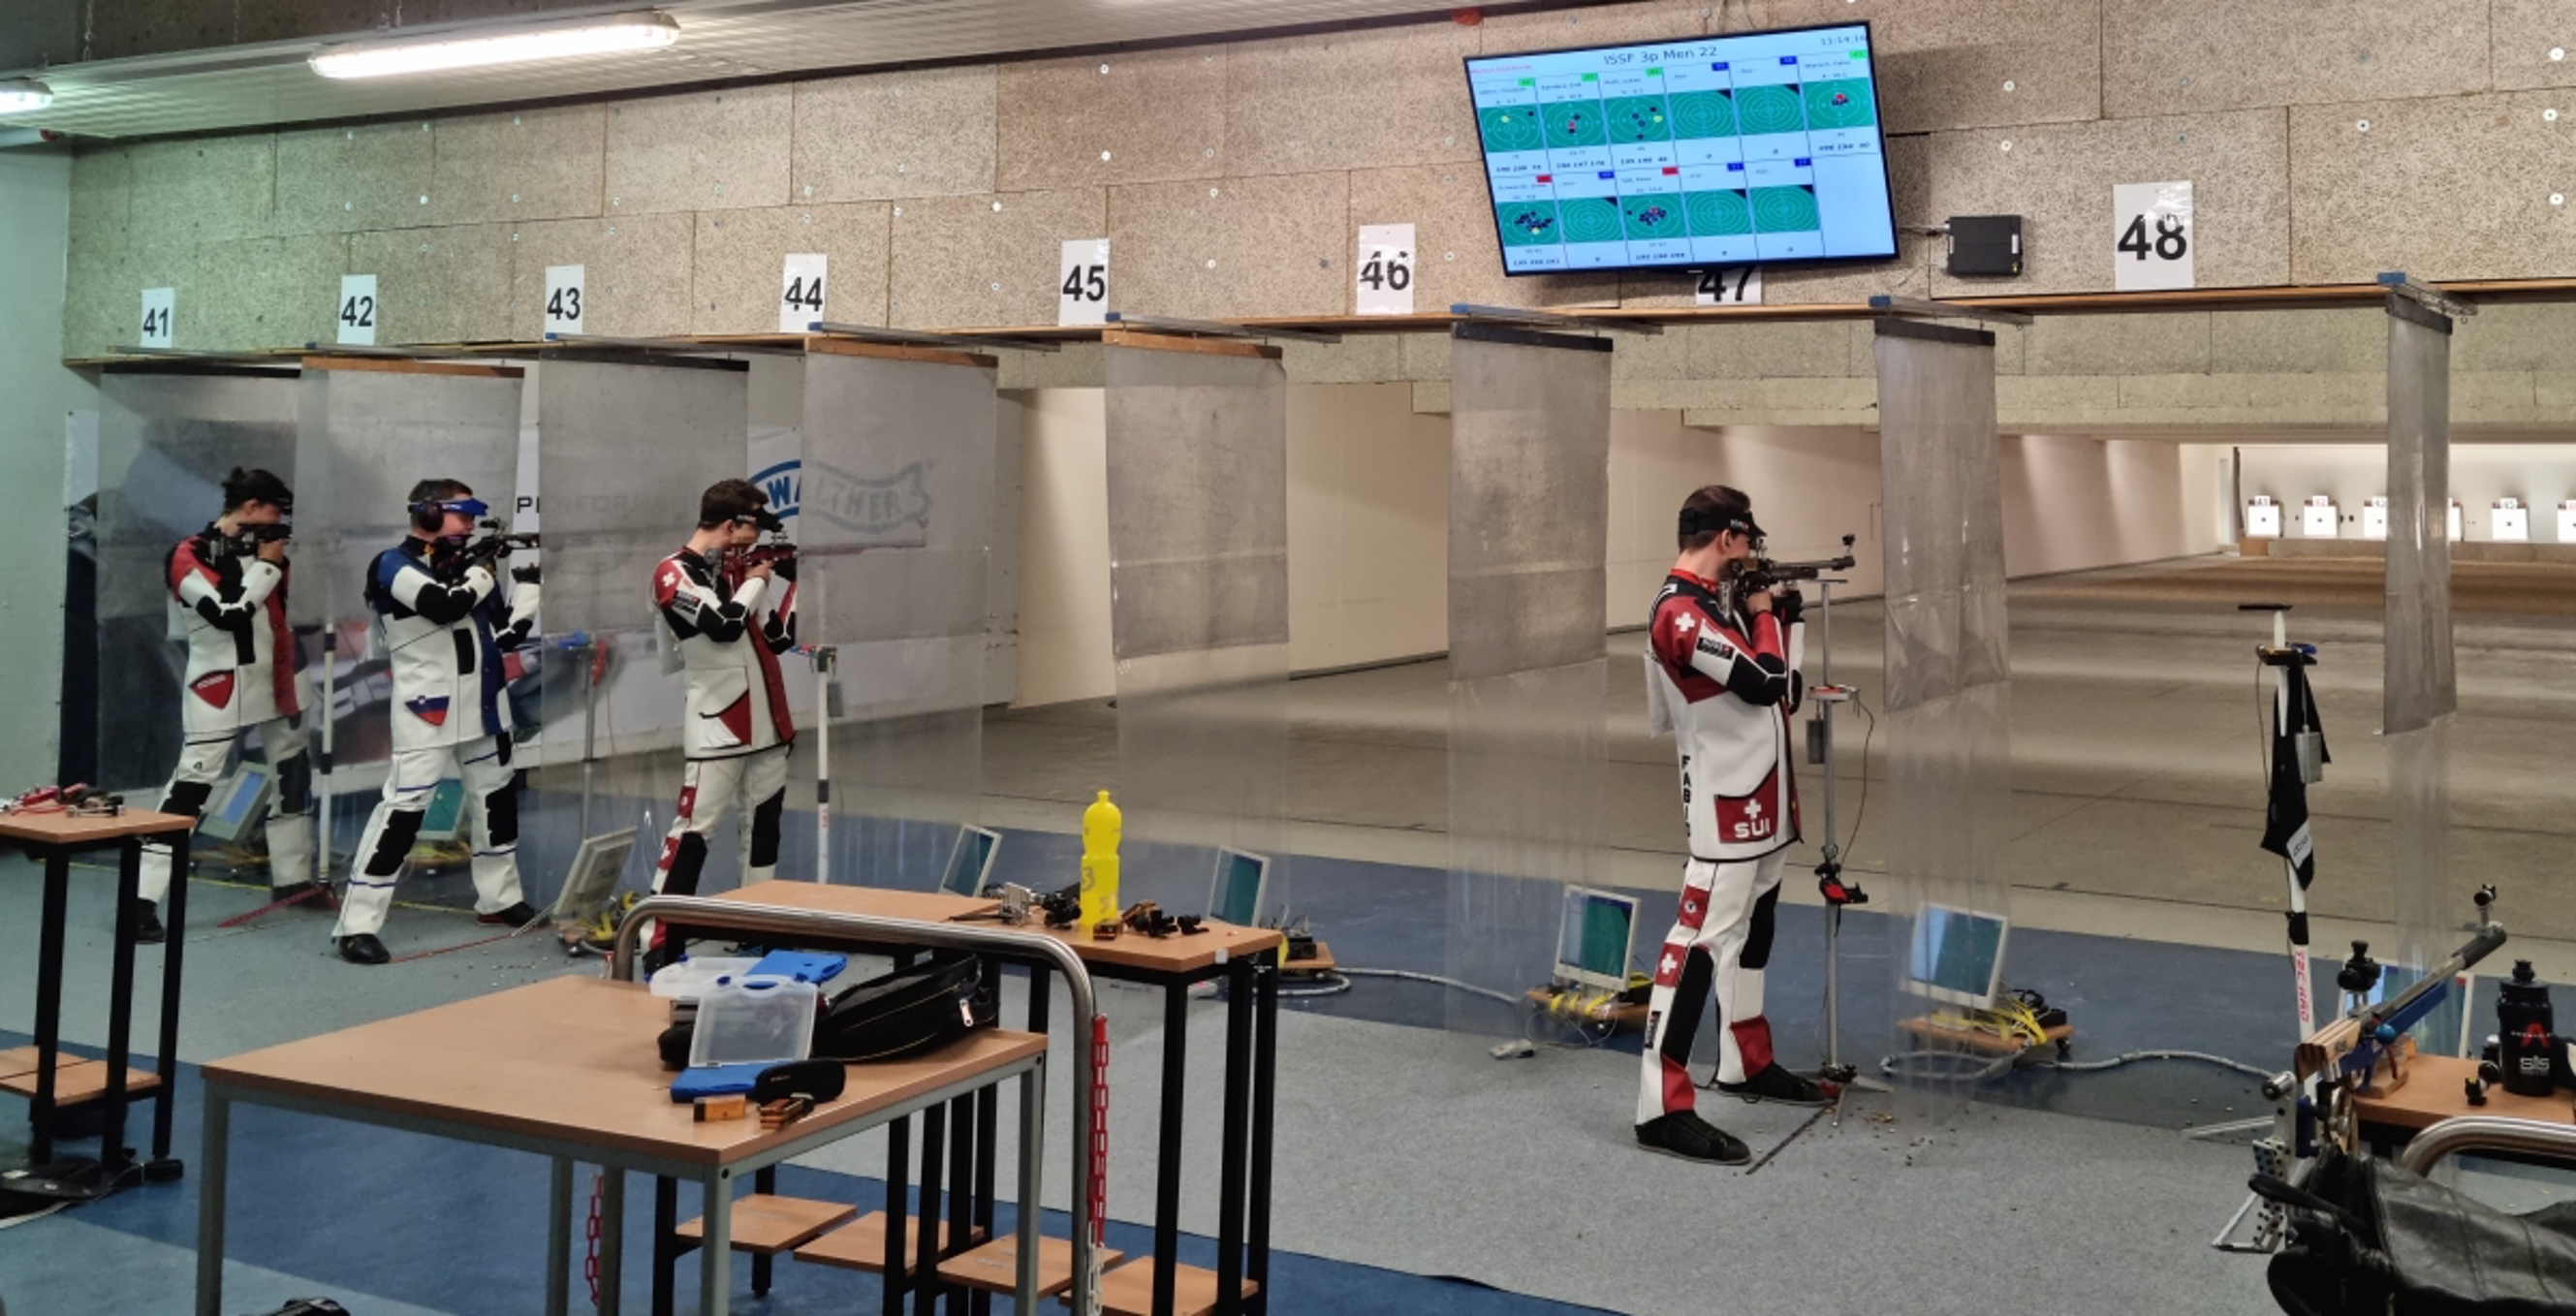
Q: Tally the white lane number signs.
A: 8